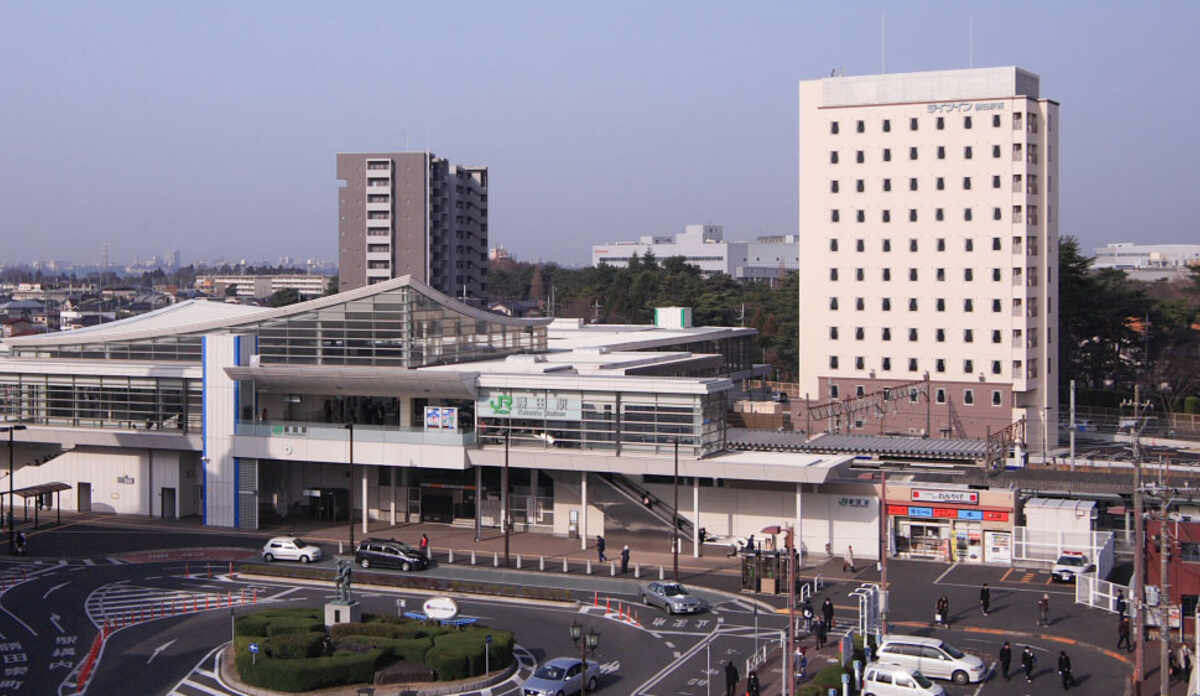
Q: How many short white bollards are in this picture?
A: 12